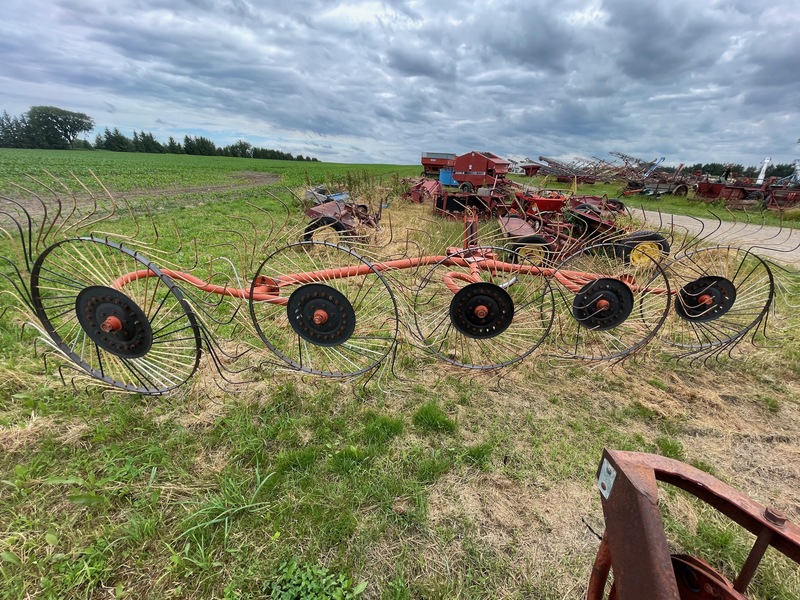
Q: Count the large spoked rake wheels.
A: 5